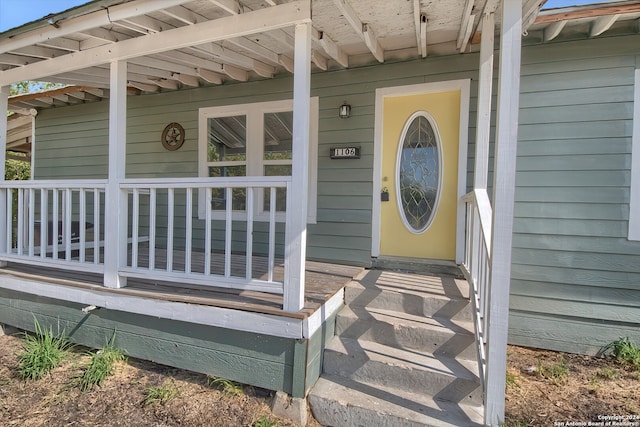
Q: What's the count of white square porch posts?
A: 5